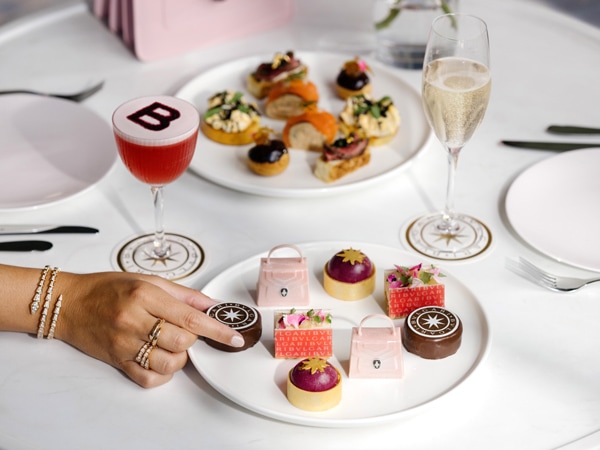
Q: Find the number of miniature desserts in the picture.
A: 8